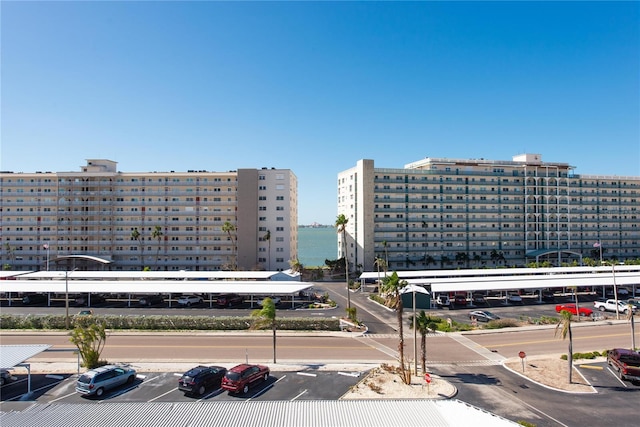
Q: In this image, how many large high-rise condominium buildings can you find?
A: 2